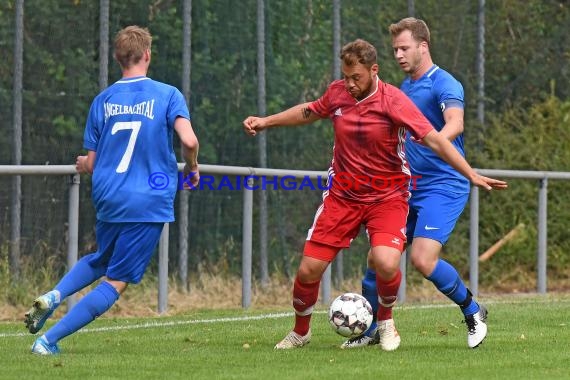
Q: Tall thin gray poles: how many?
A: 7